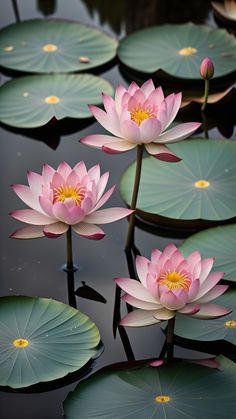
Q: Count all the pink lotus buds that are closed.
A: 1